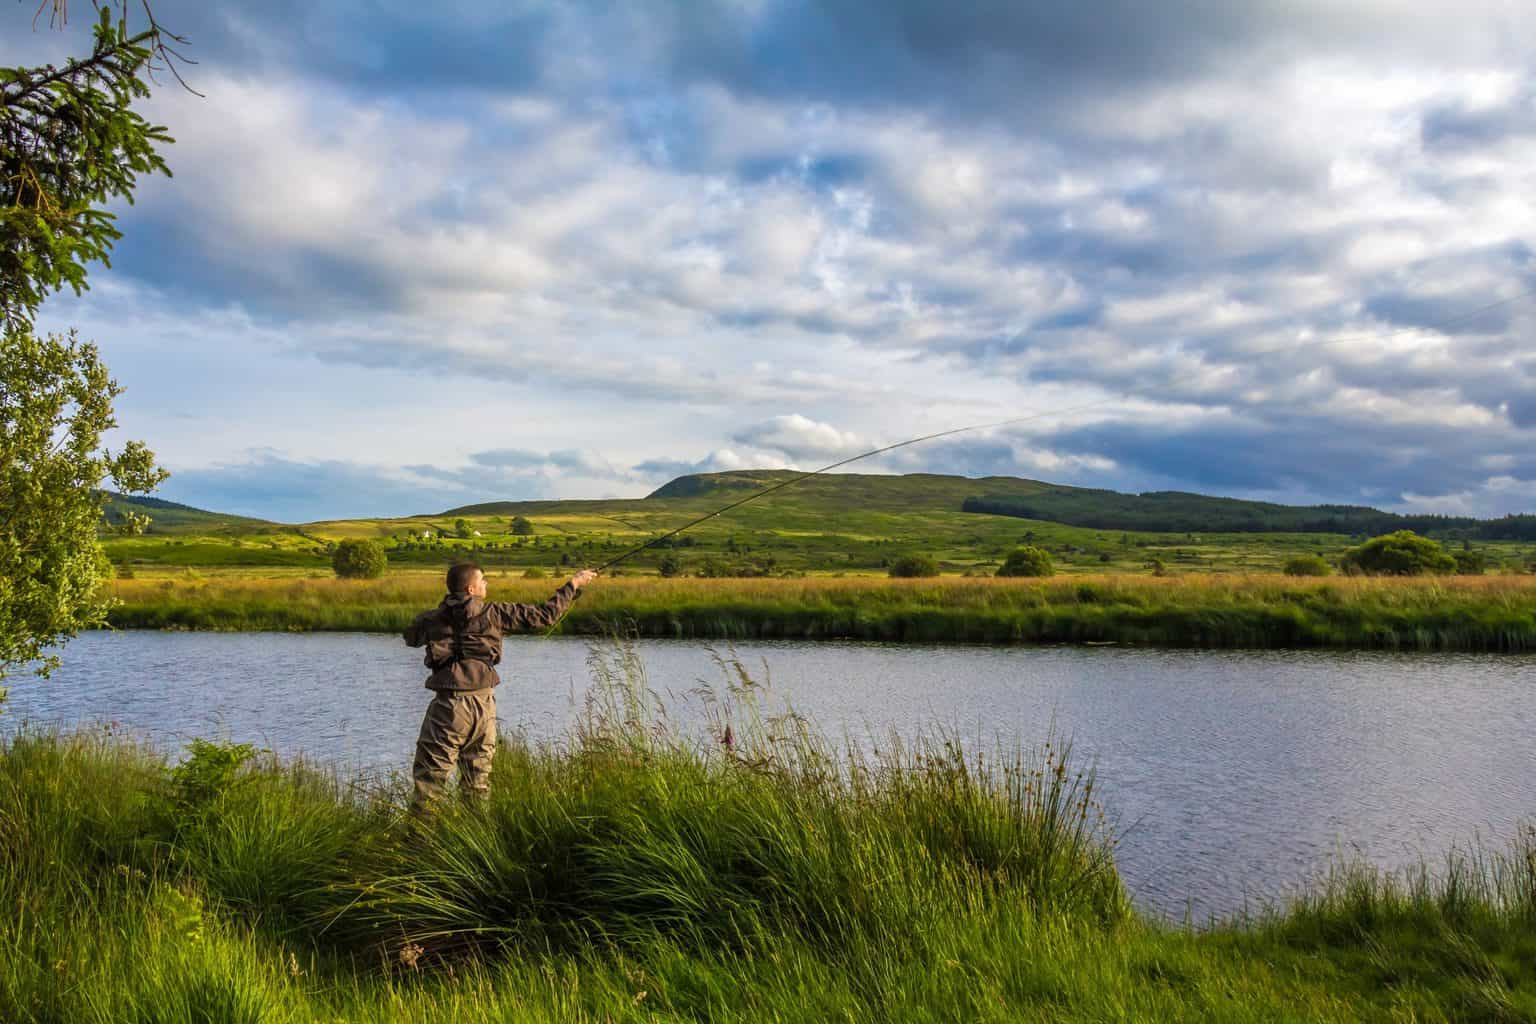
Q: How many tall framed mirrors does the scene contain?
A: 0